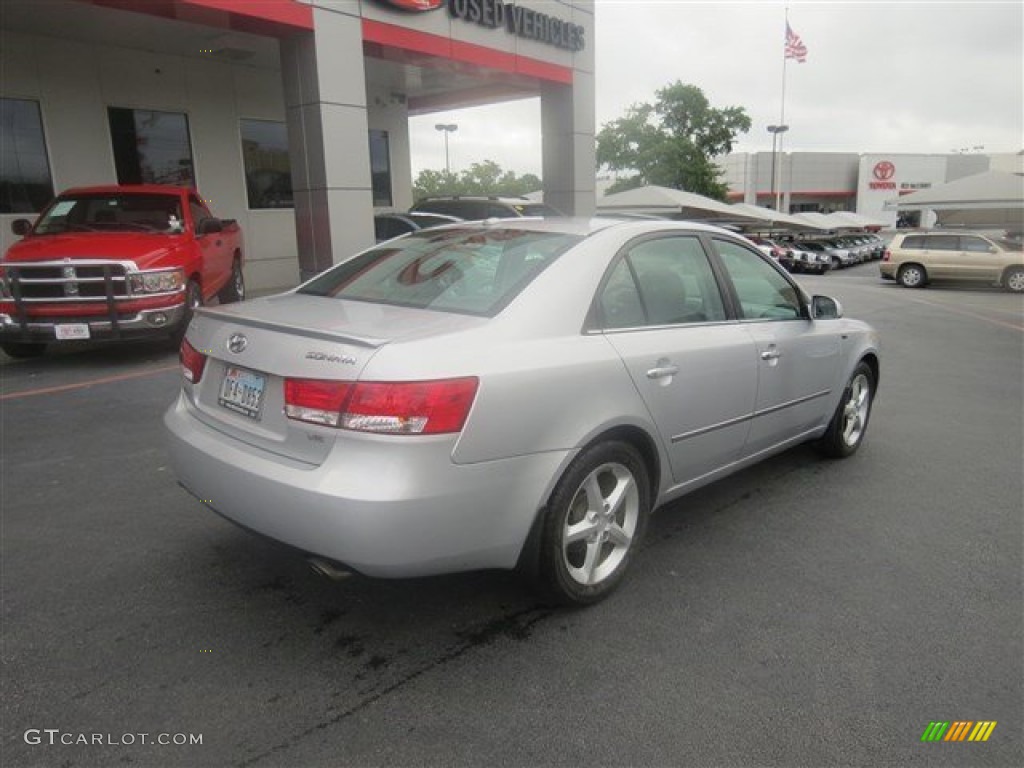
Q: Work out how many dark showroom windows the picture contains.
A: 4